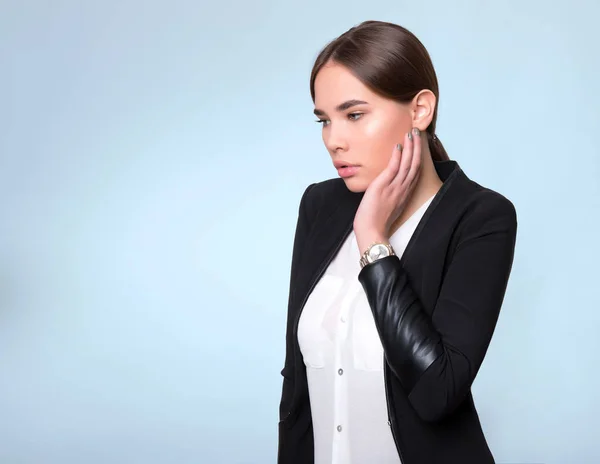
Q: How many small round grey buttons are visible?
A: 2